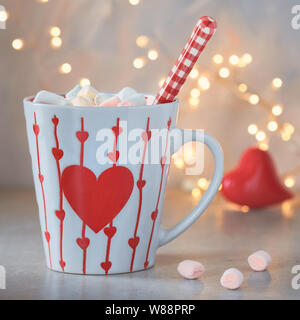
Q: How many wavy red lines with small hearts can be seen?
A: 6